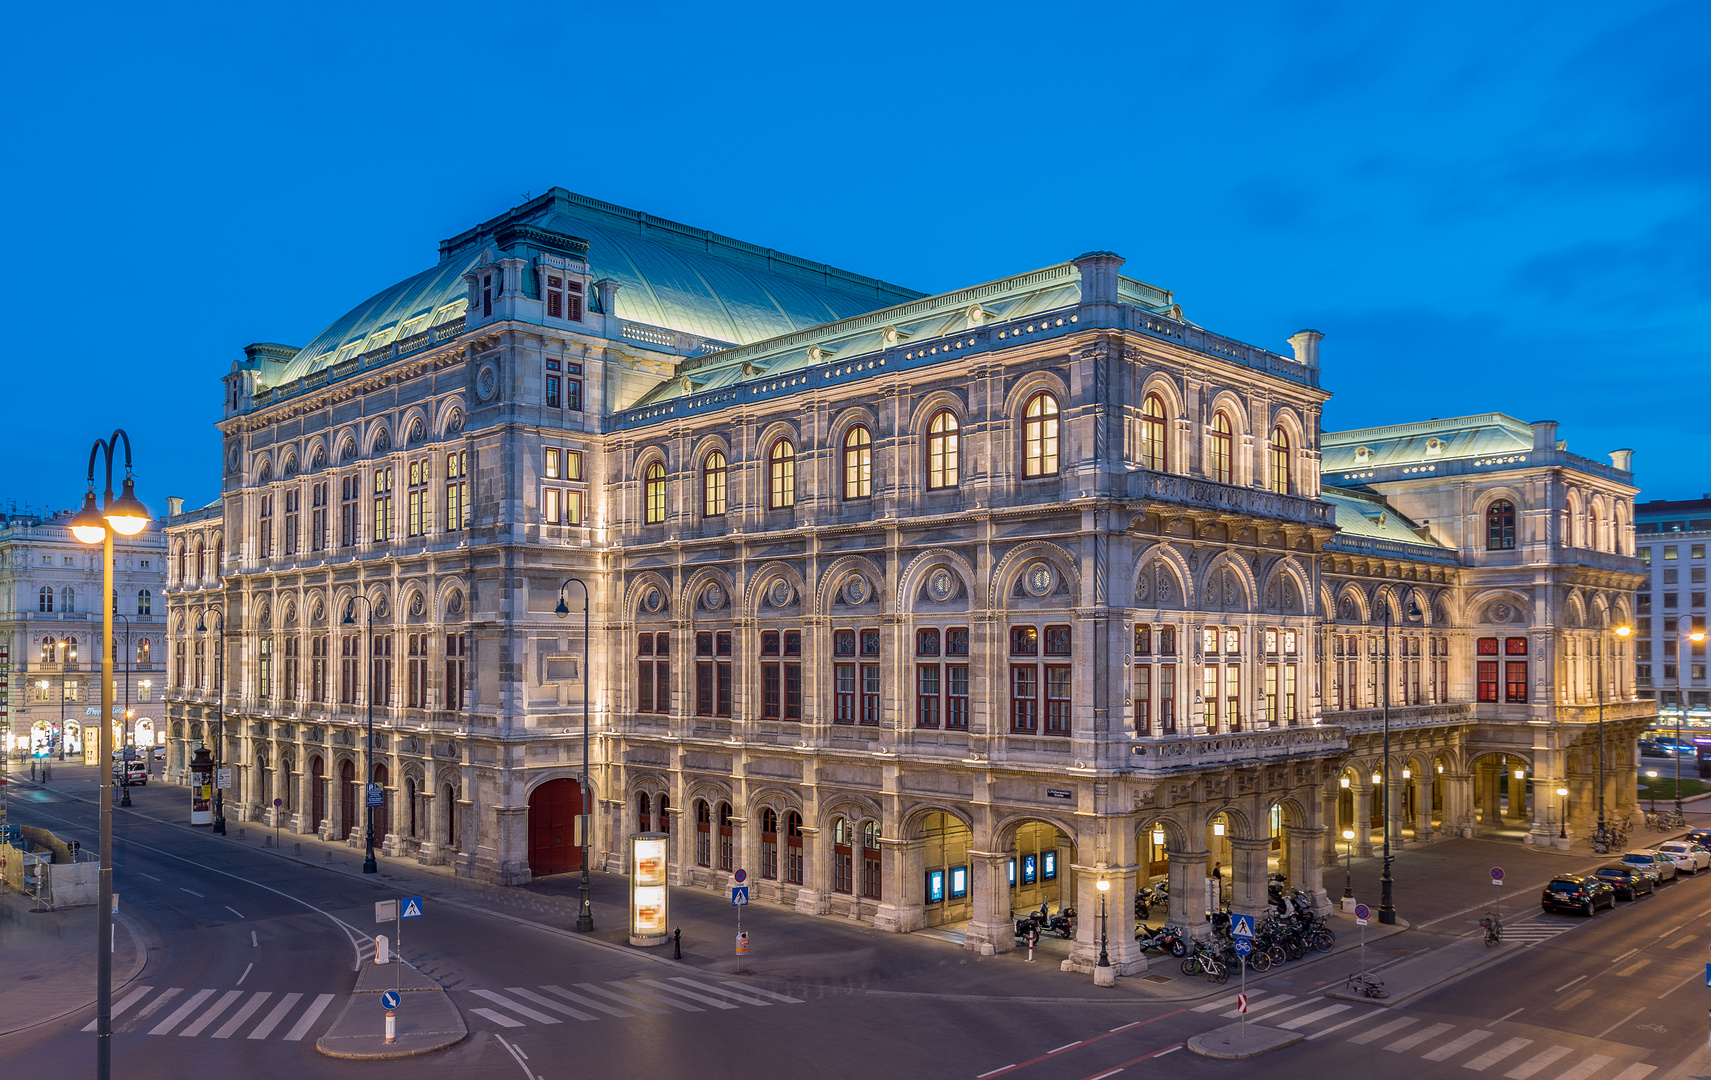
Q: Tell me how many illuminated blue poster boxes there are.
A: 5